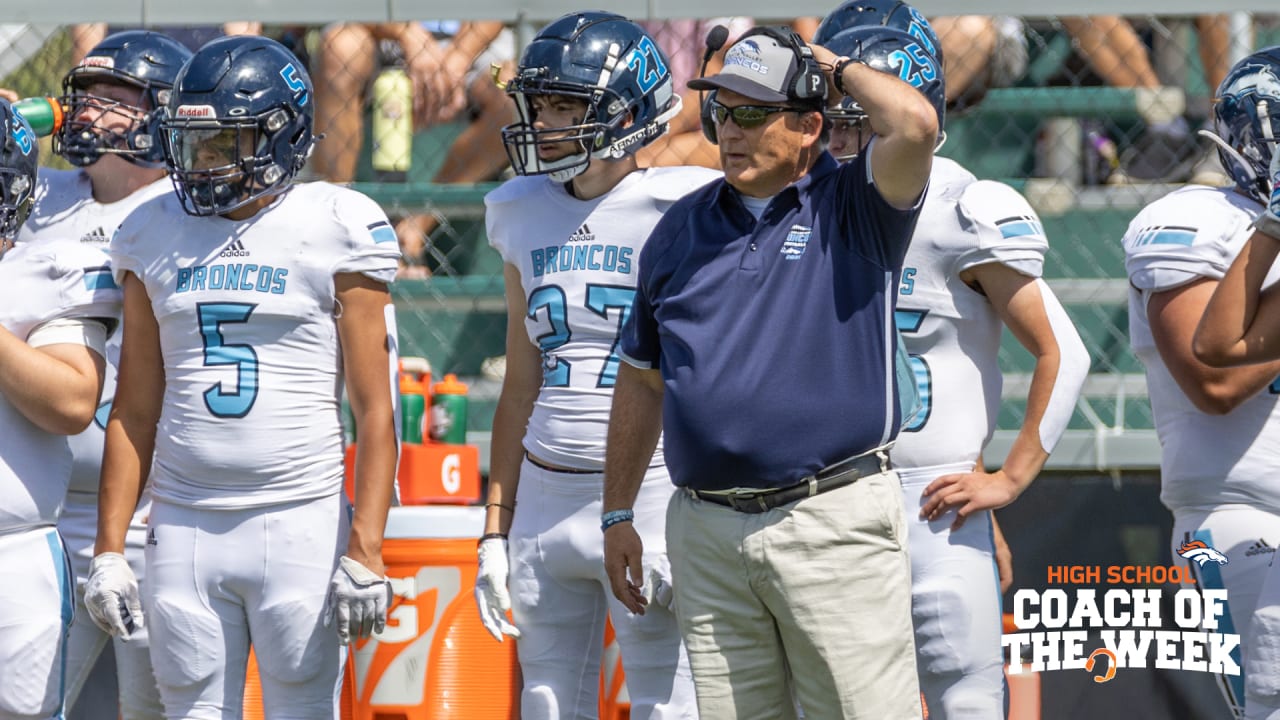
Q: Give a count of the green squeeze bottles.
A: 3